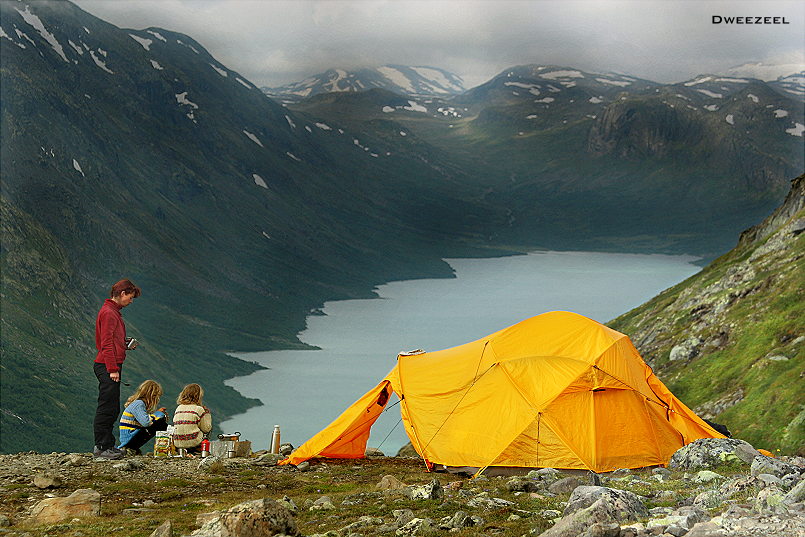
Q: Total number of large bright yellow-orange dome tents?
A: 1